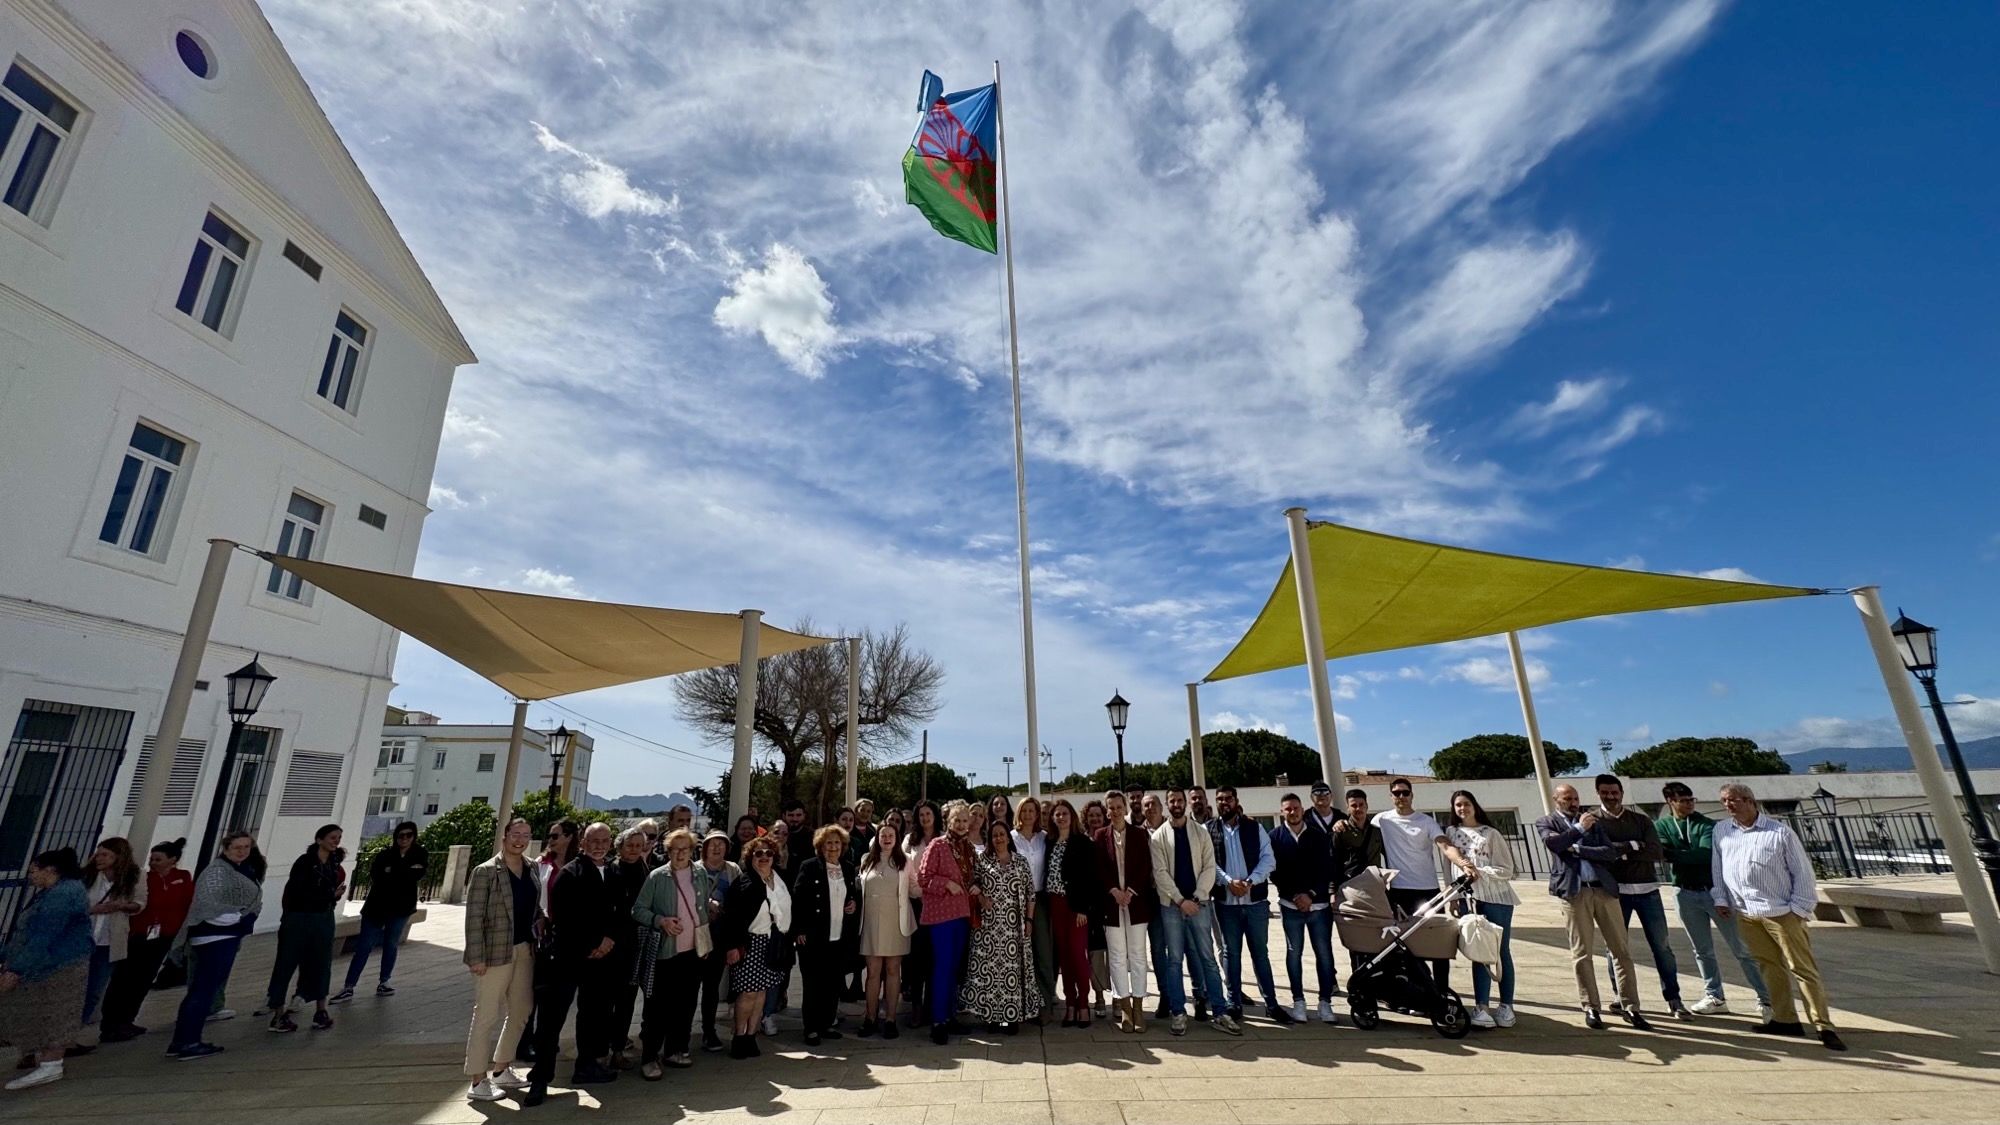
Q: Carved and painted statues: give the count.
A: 0